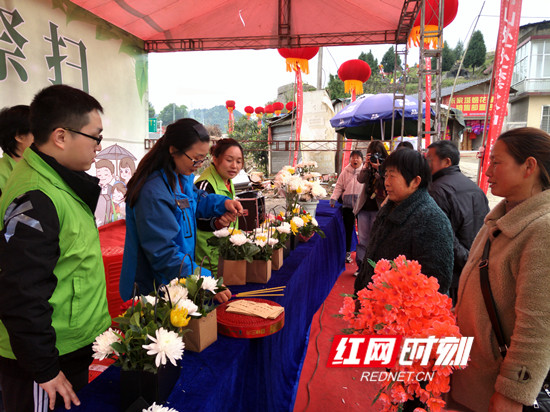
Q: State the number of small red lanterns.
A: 6